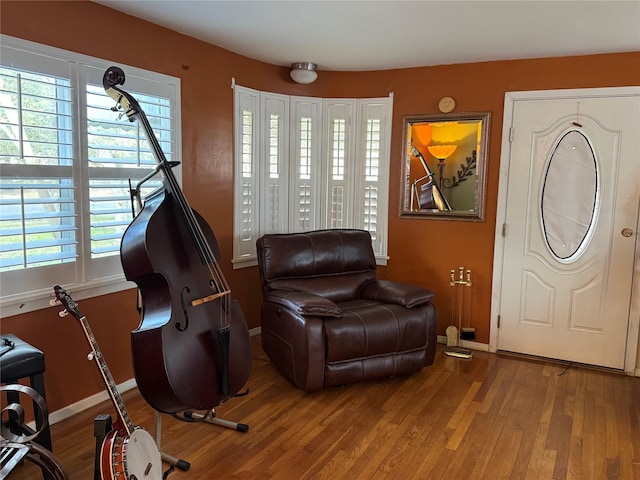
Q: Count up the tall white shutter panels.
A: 5